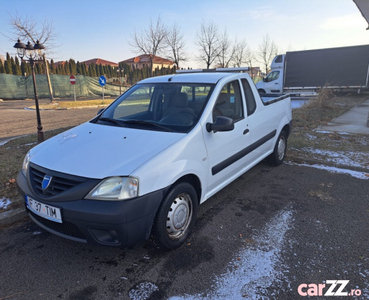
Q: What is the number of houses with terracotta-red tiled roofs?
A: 3